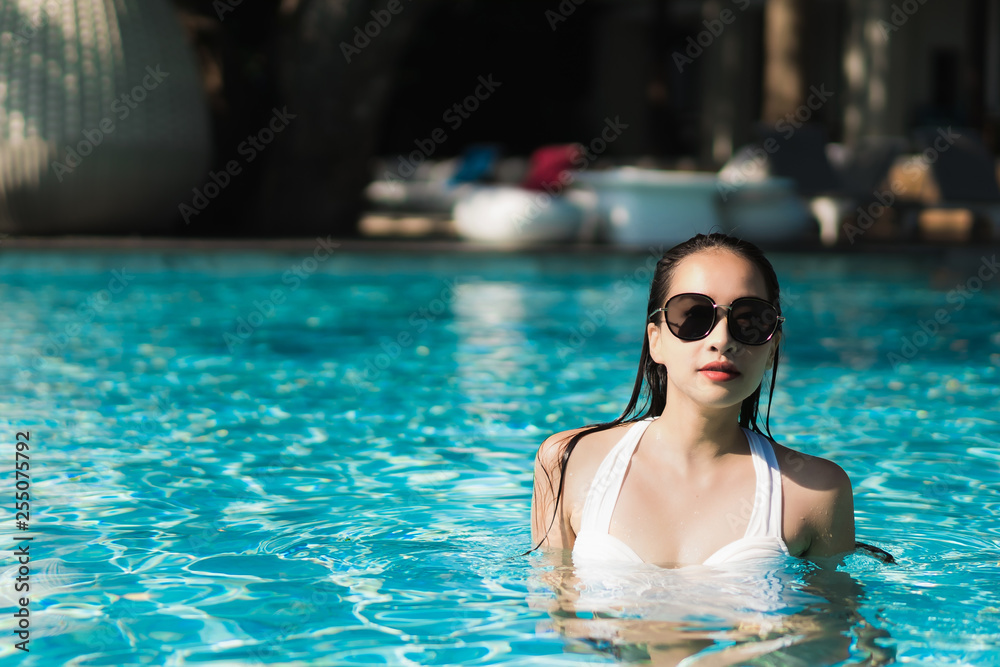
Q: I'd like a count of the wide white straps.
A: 2